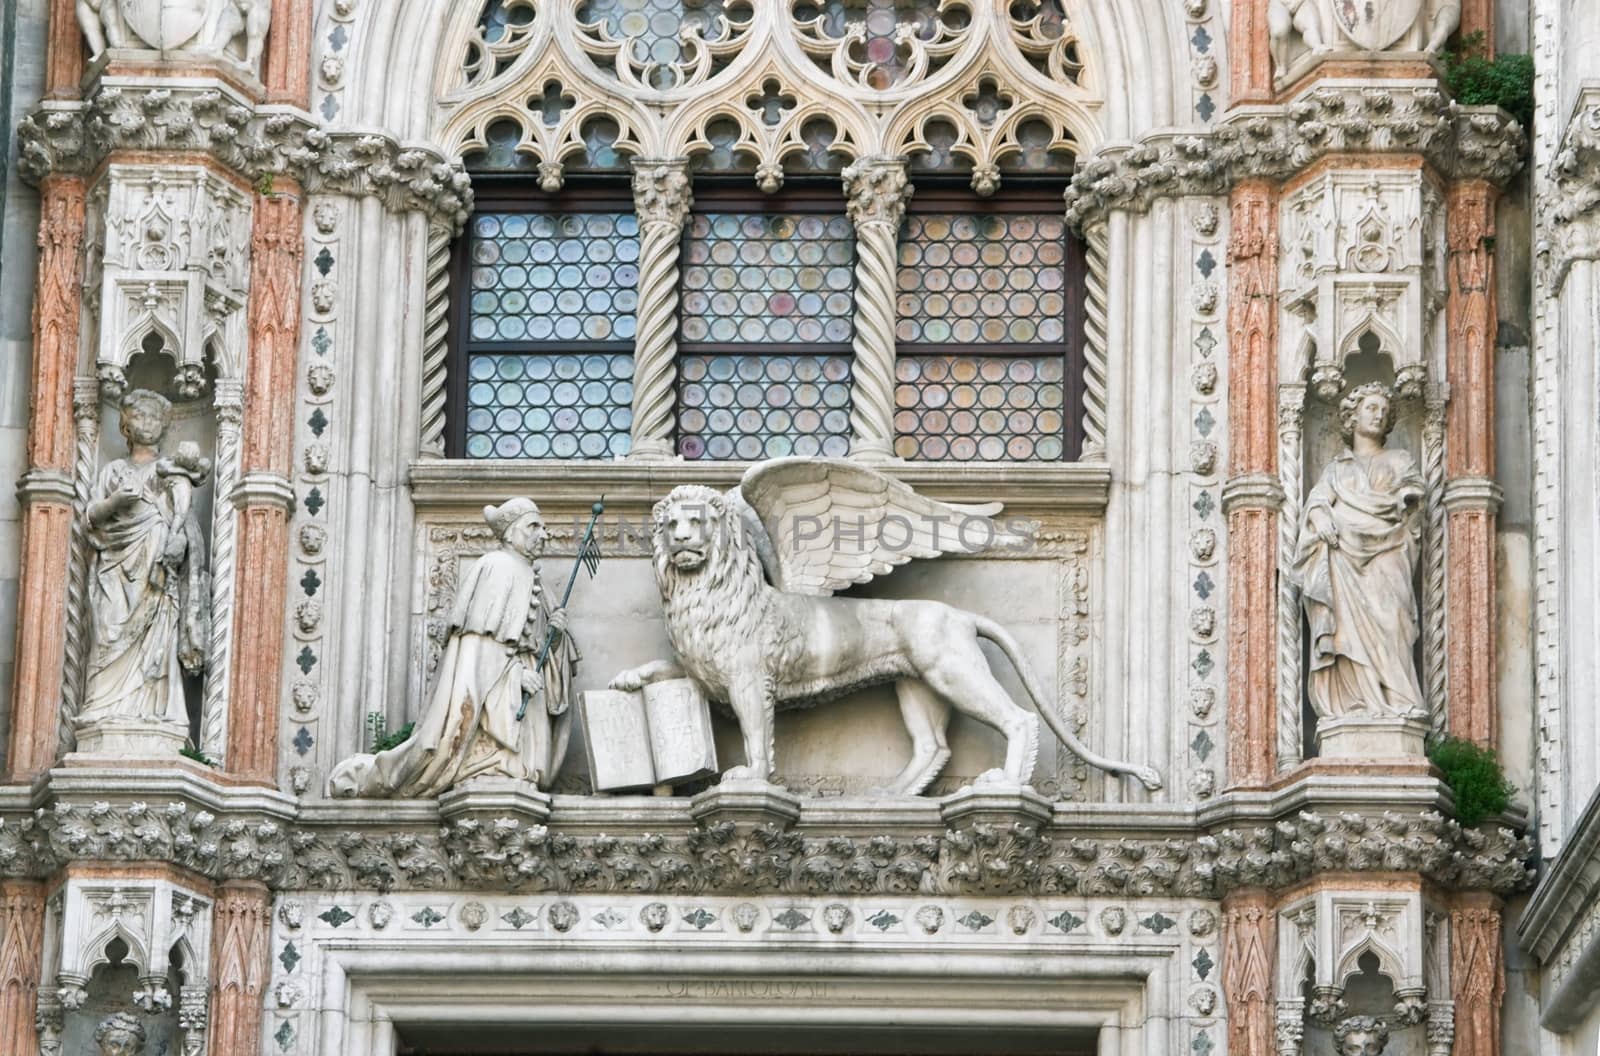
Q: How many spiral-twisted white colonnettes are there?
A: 8